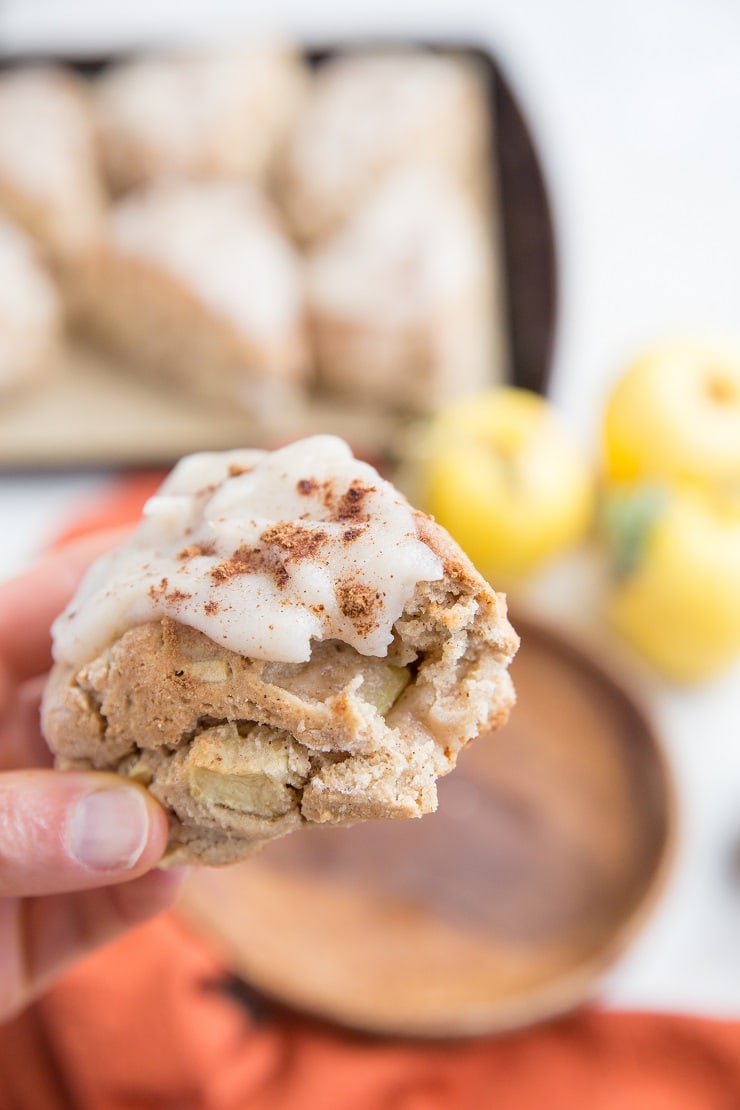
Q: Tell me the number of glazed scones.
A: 7